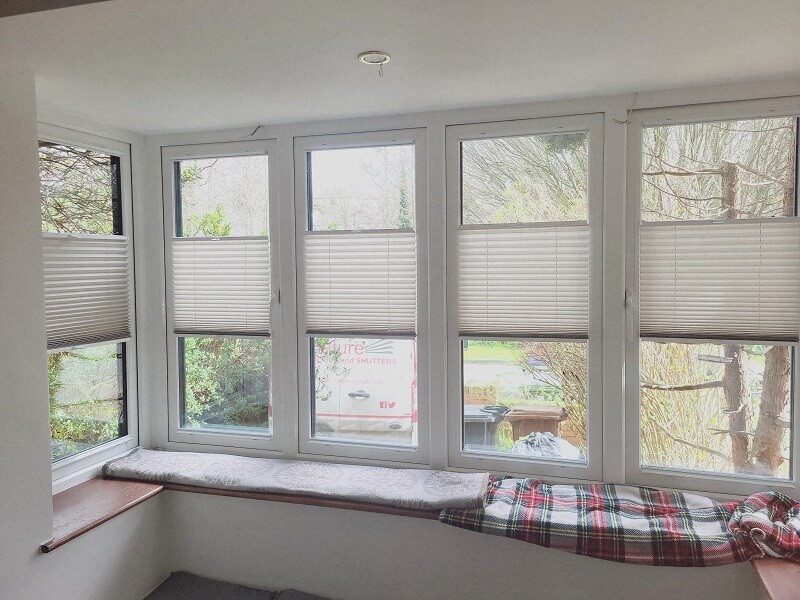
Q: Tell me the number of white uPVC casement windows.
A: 5